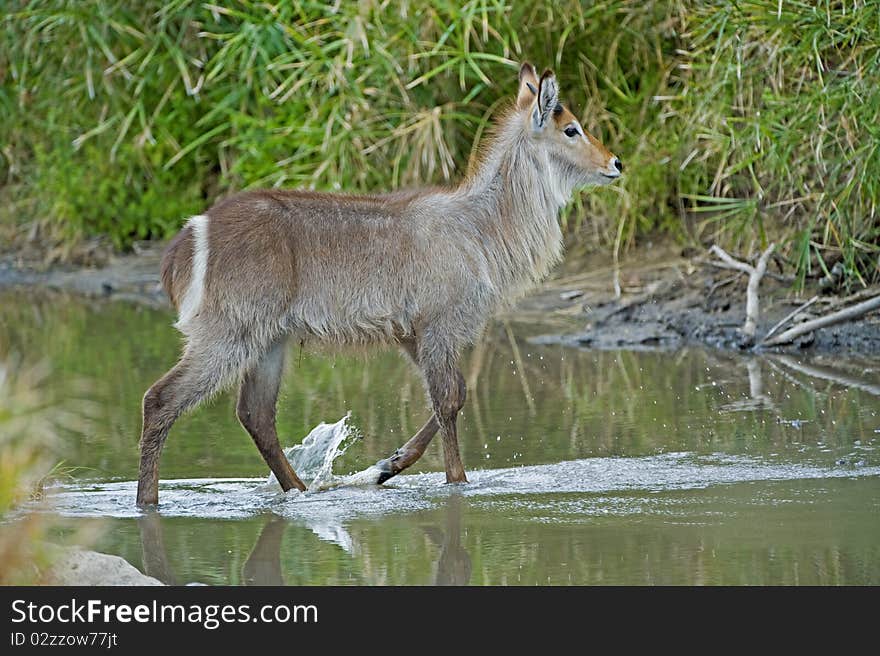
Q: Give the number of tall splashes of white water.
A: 1